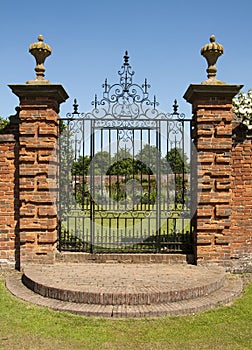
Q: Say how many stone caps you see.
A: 2